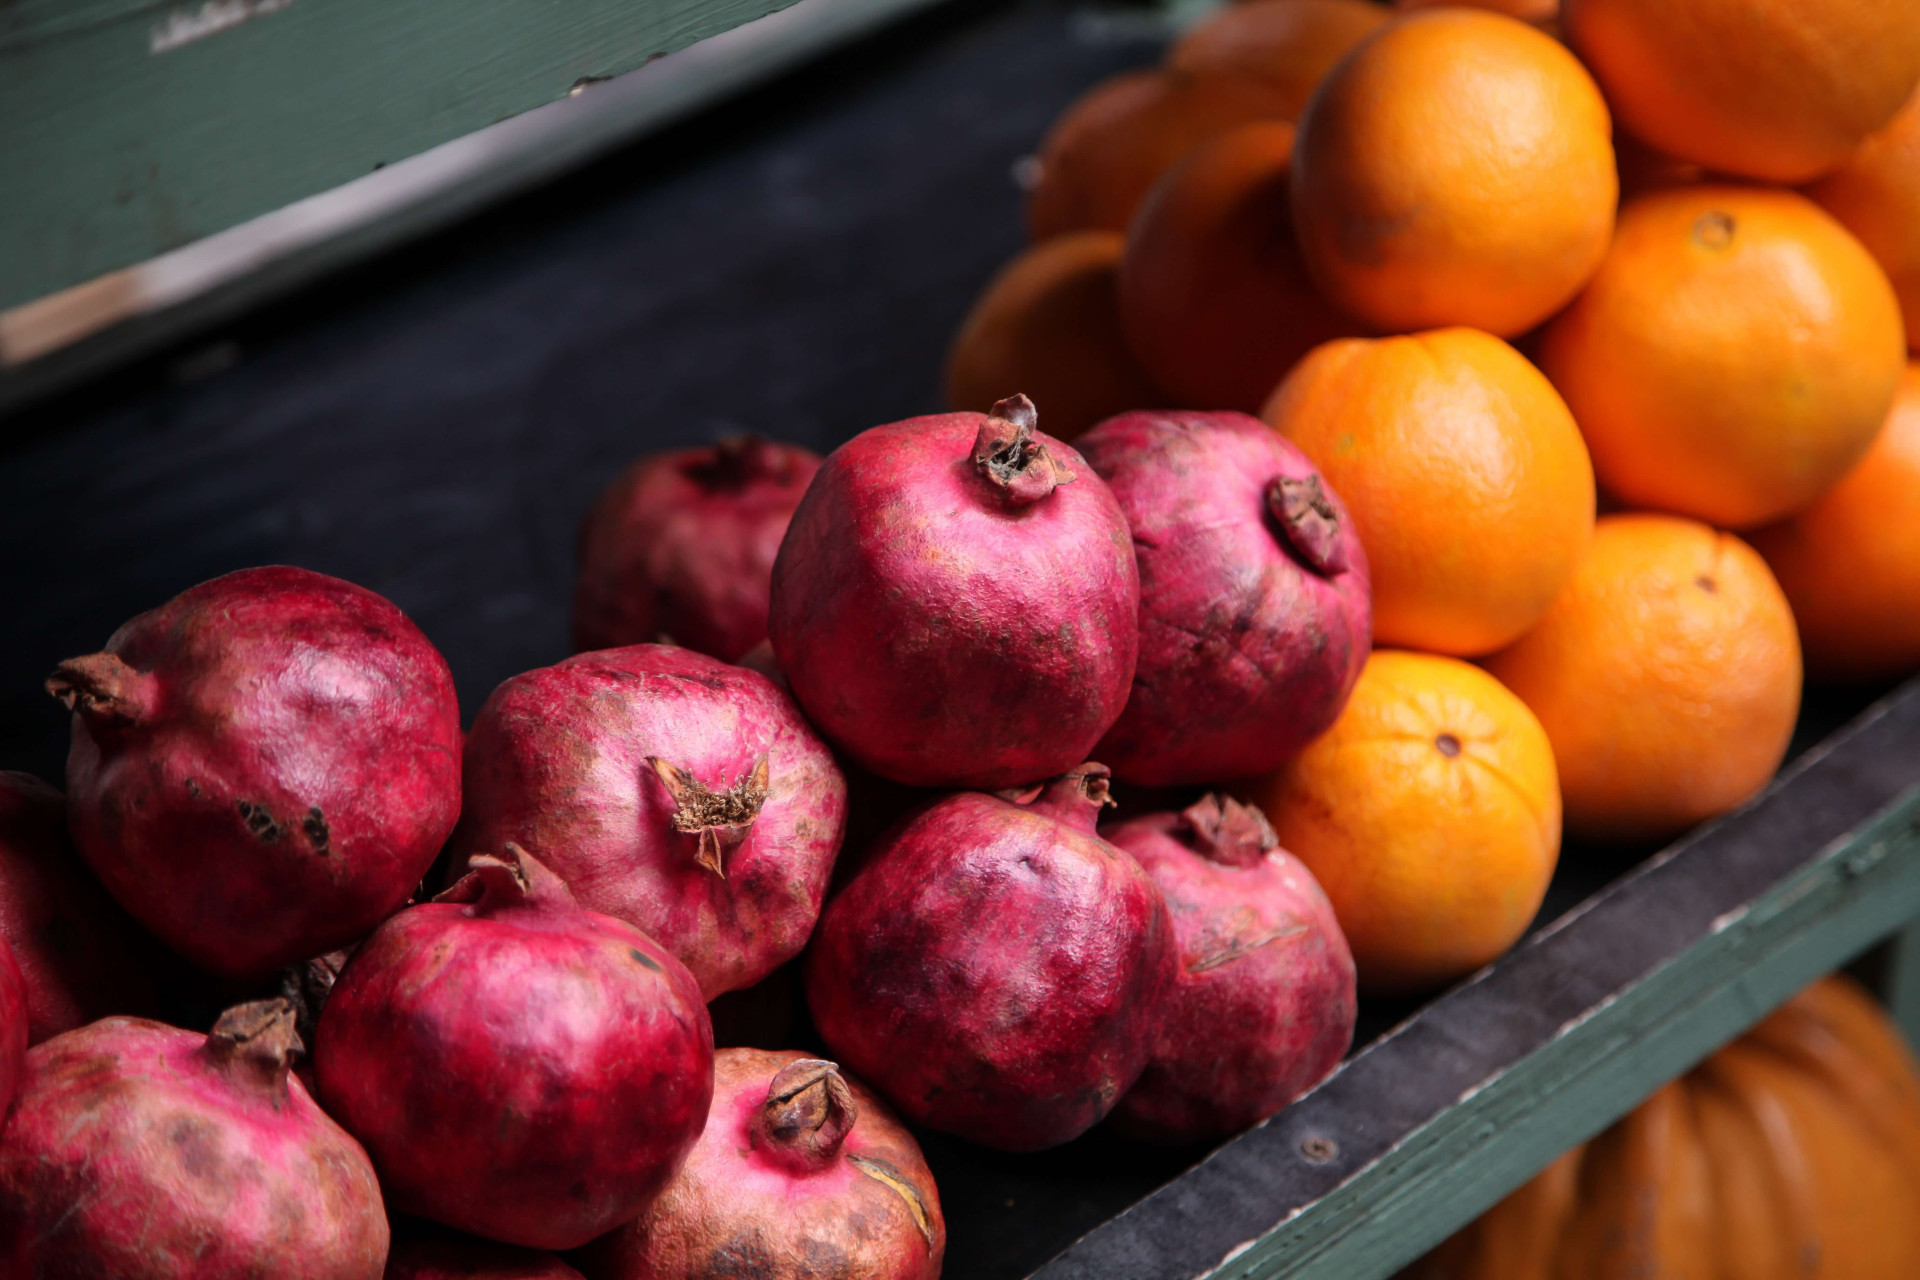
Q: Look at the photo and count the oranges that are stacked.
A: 13